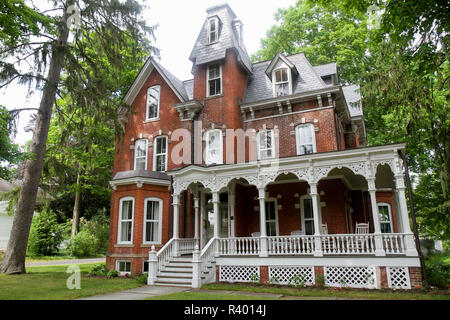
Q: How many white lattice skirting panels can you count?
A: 4